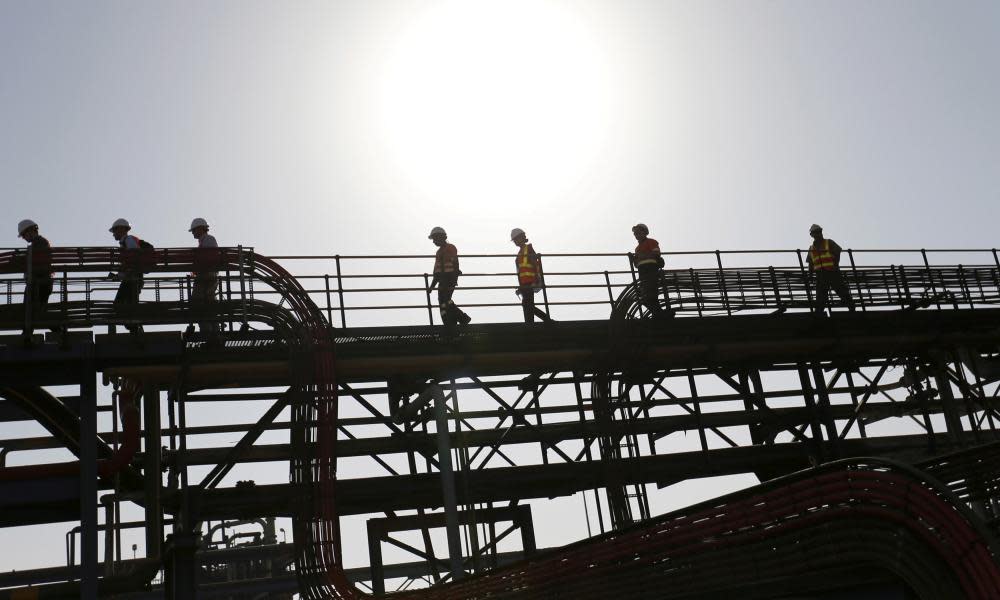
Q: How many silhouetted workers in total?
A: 7